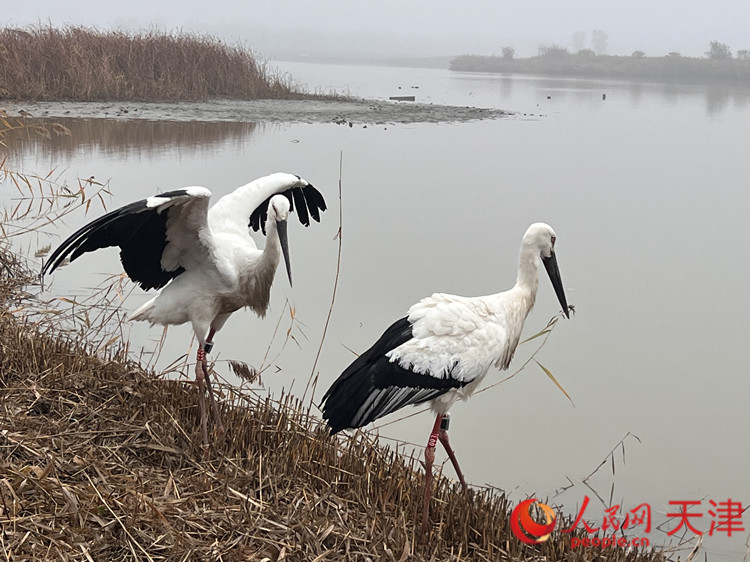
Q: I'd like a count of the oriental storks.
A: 2